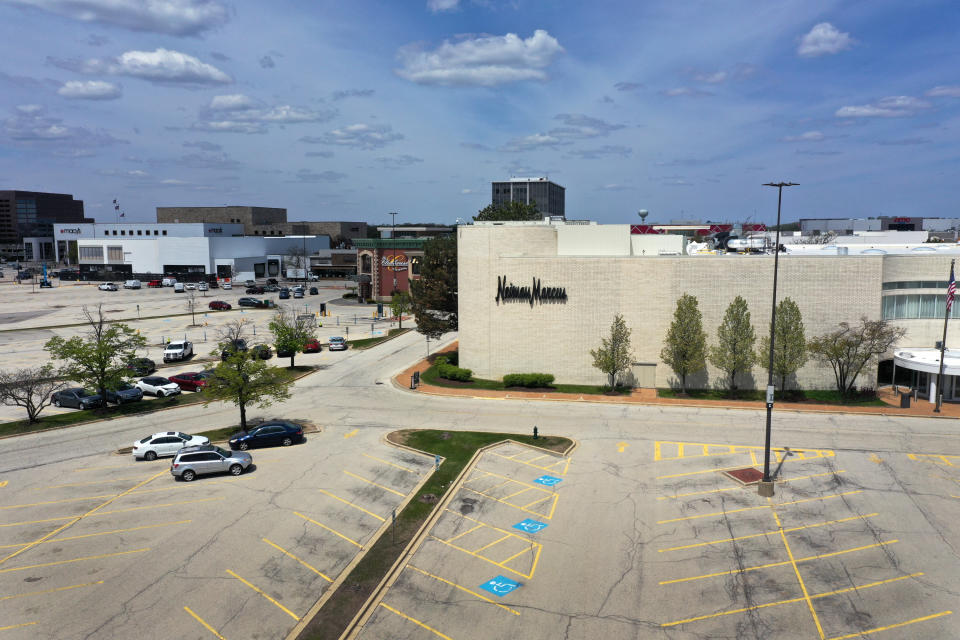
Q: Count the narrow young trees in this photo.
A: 4